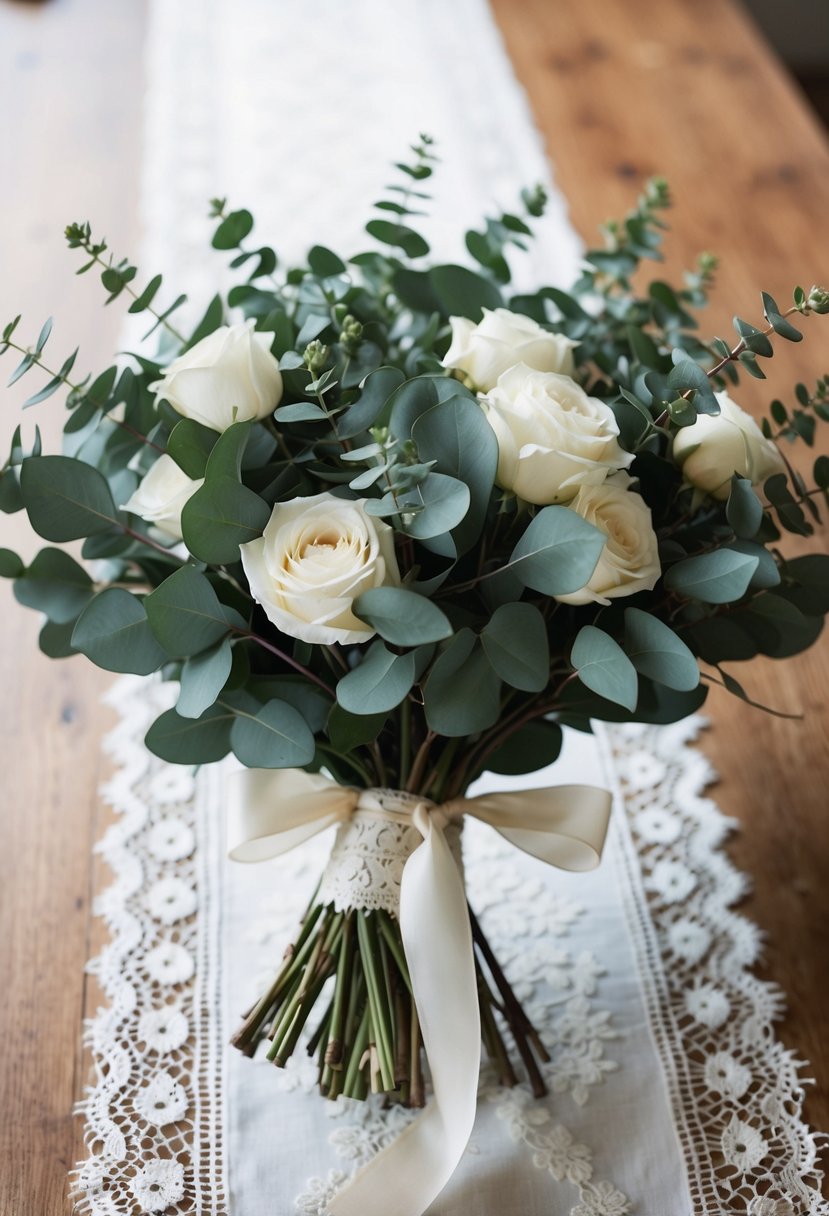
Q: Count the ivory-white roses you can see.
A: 7